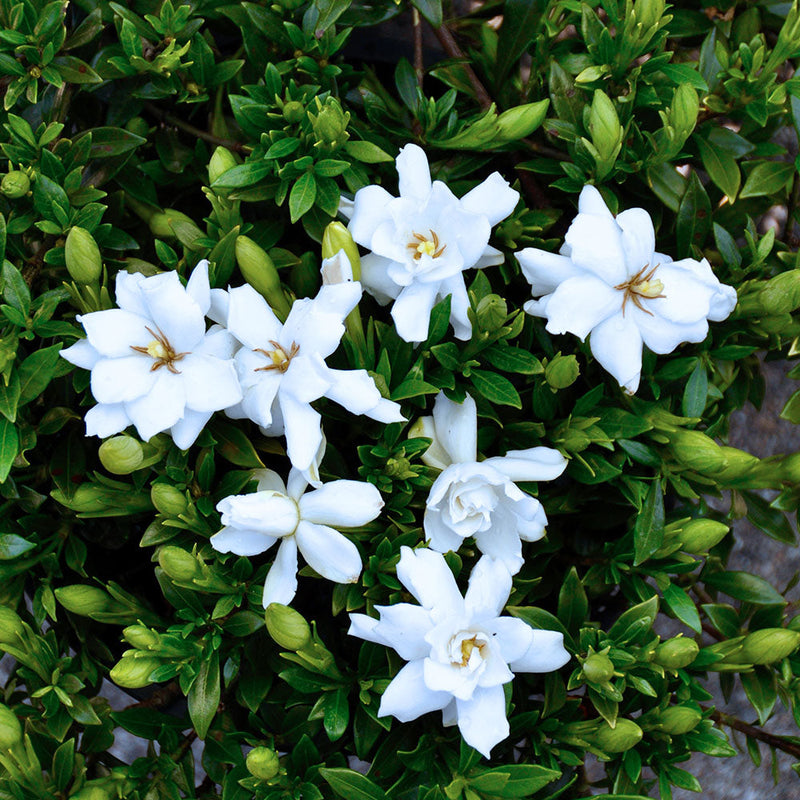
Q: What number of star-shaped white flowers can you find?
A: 7